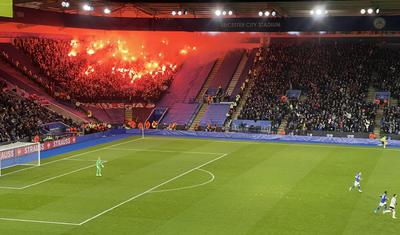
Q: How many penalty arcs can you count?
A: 1